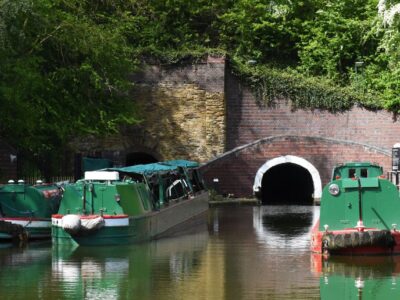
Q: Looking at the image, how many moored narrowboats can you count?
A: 3